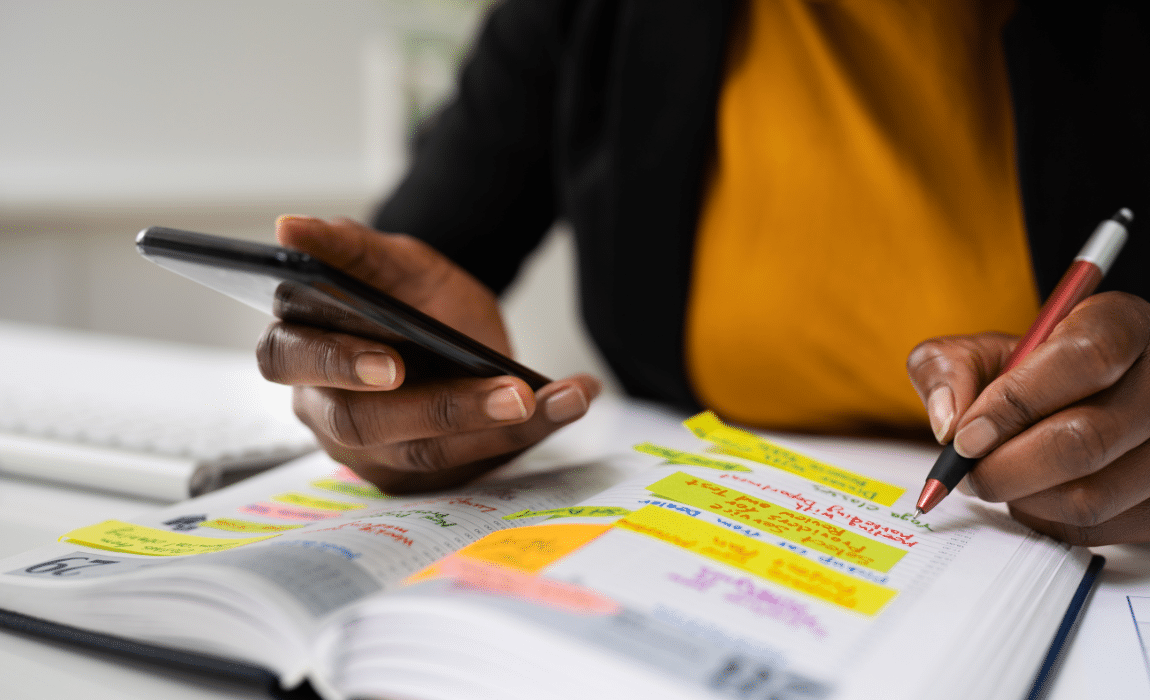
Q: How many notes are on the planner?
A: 13